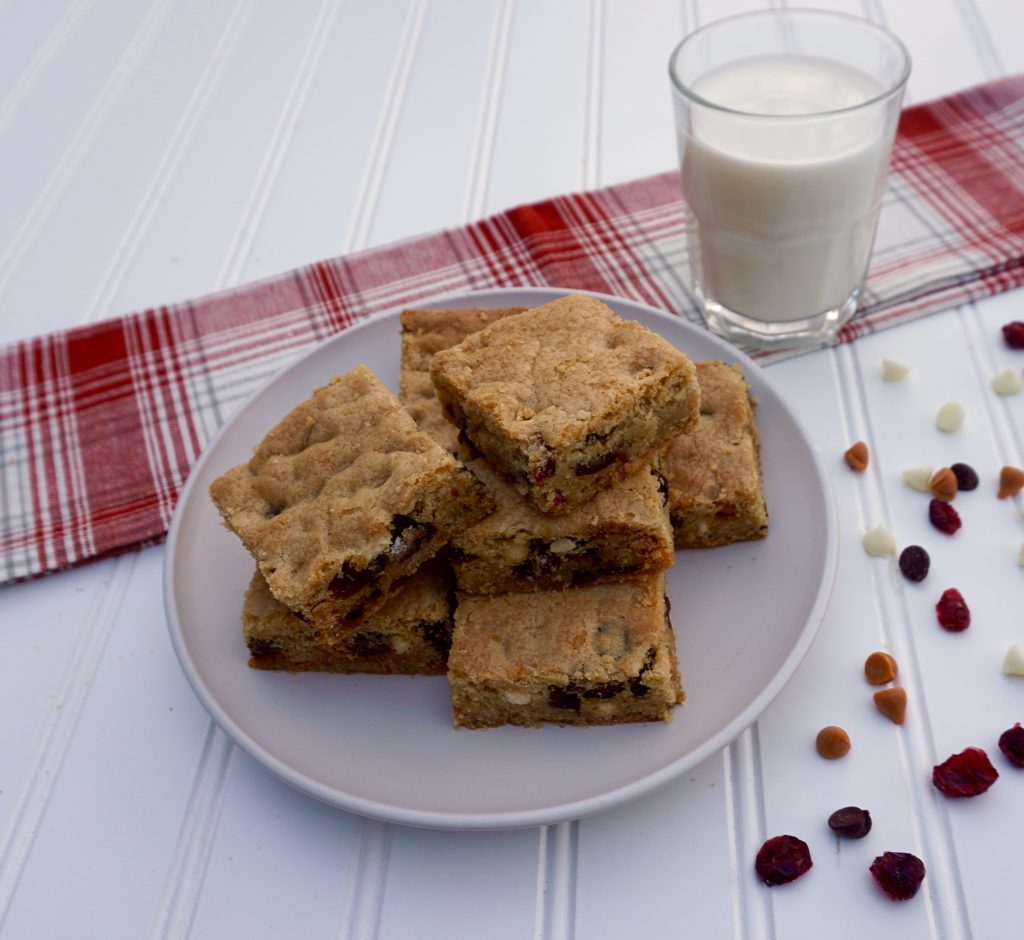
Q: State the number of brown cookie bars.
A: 7